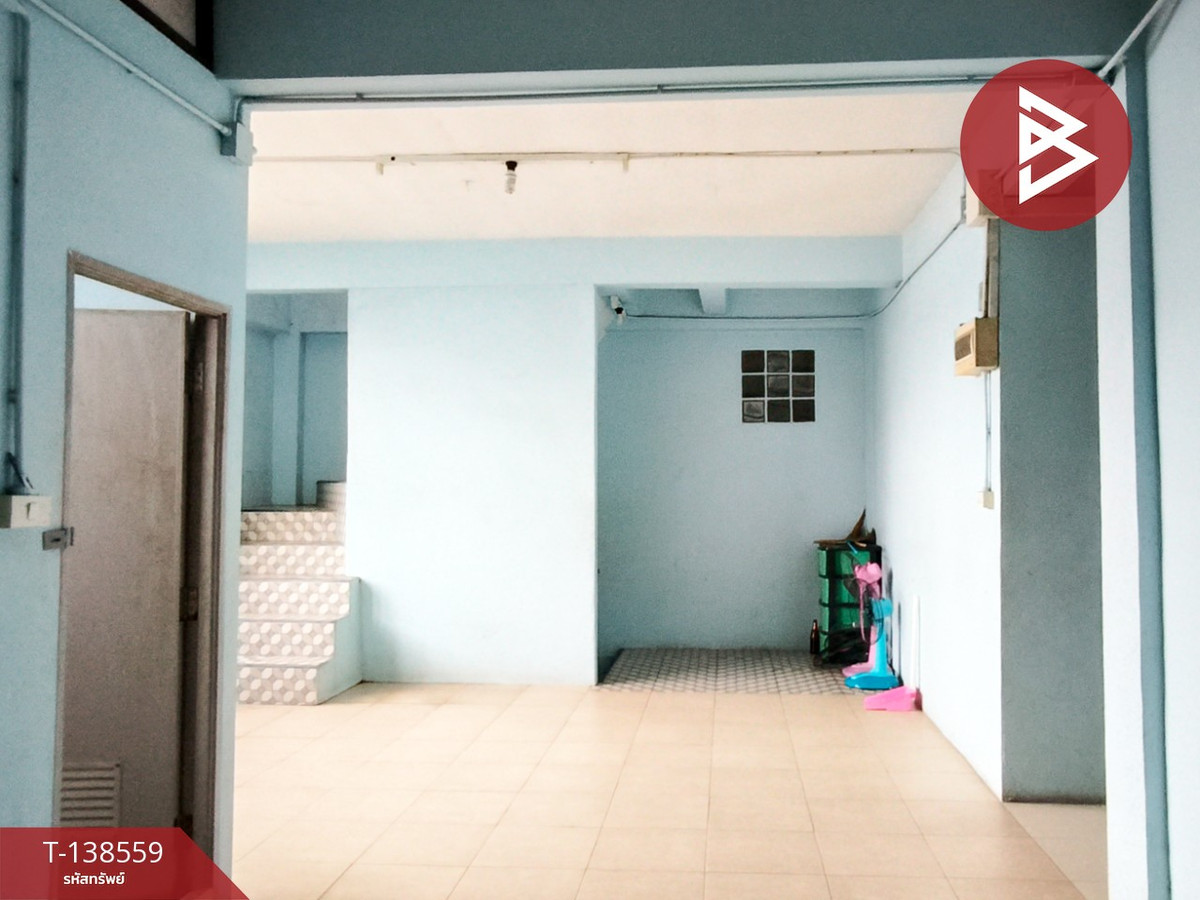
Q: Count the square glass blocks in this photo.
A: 9